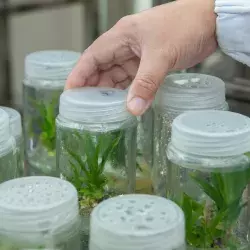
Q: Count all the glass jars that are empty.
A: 1